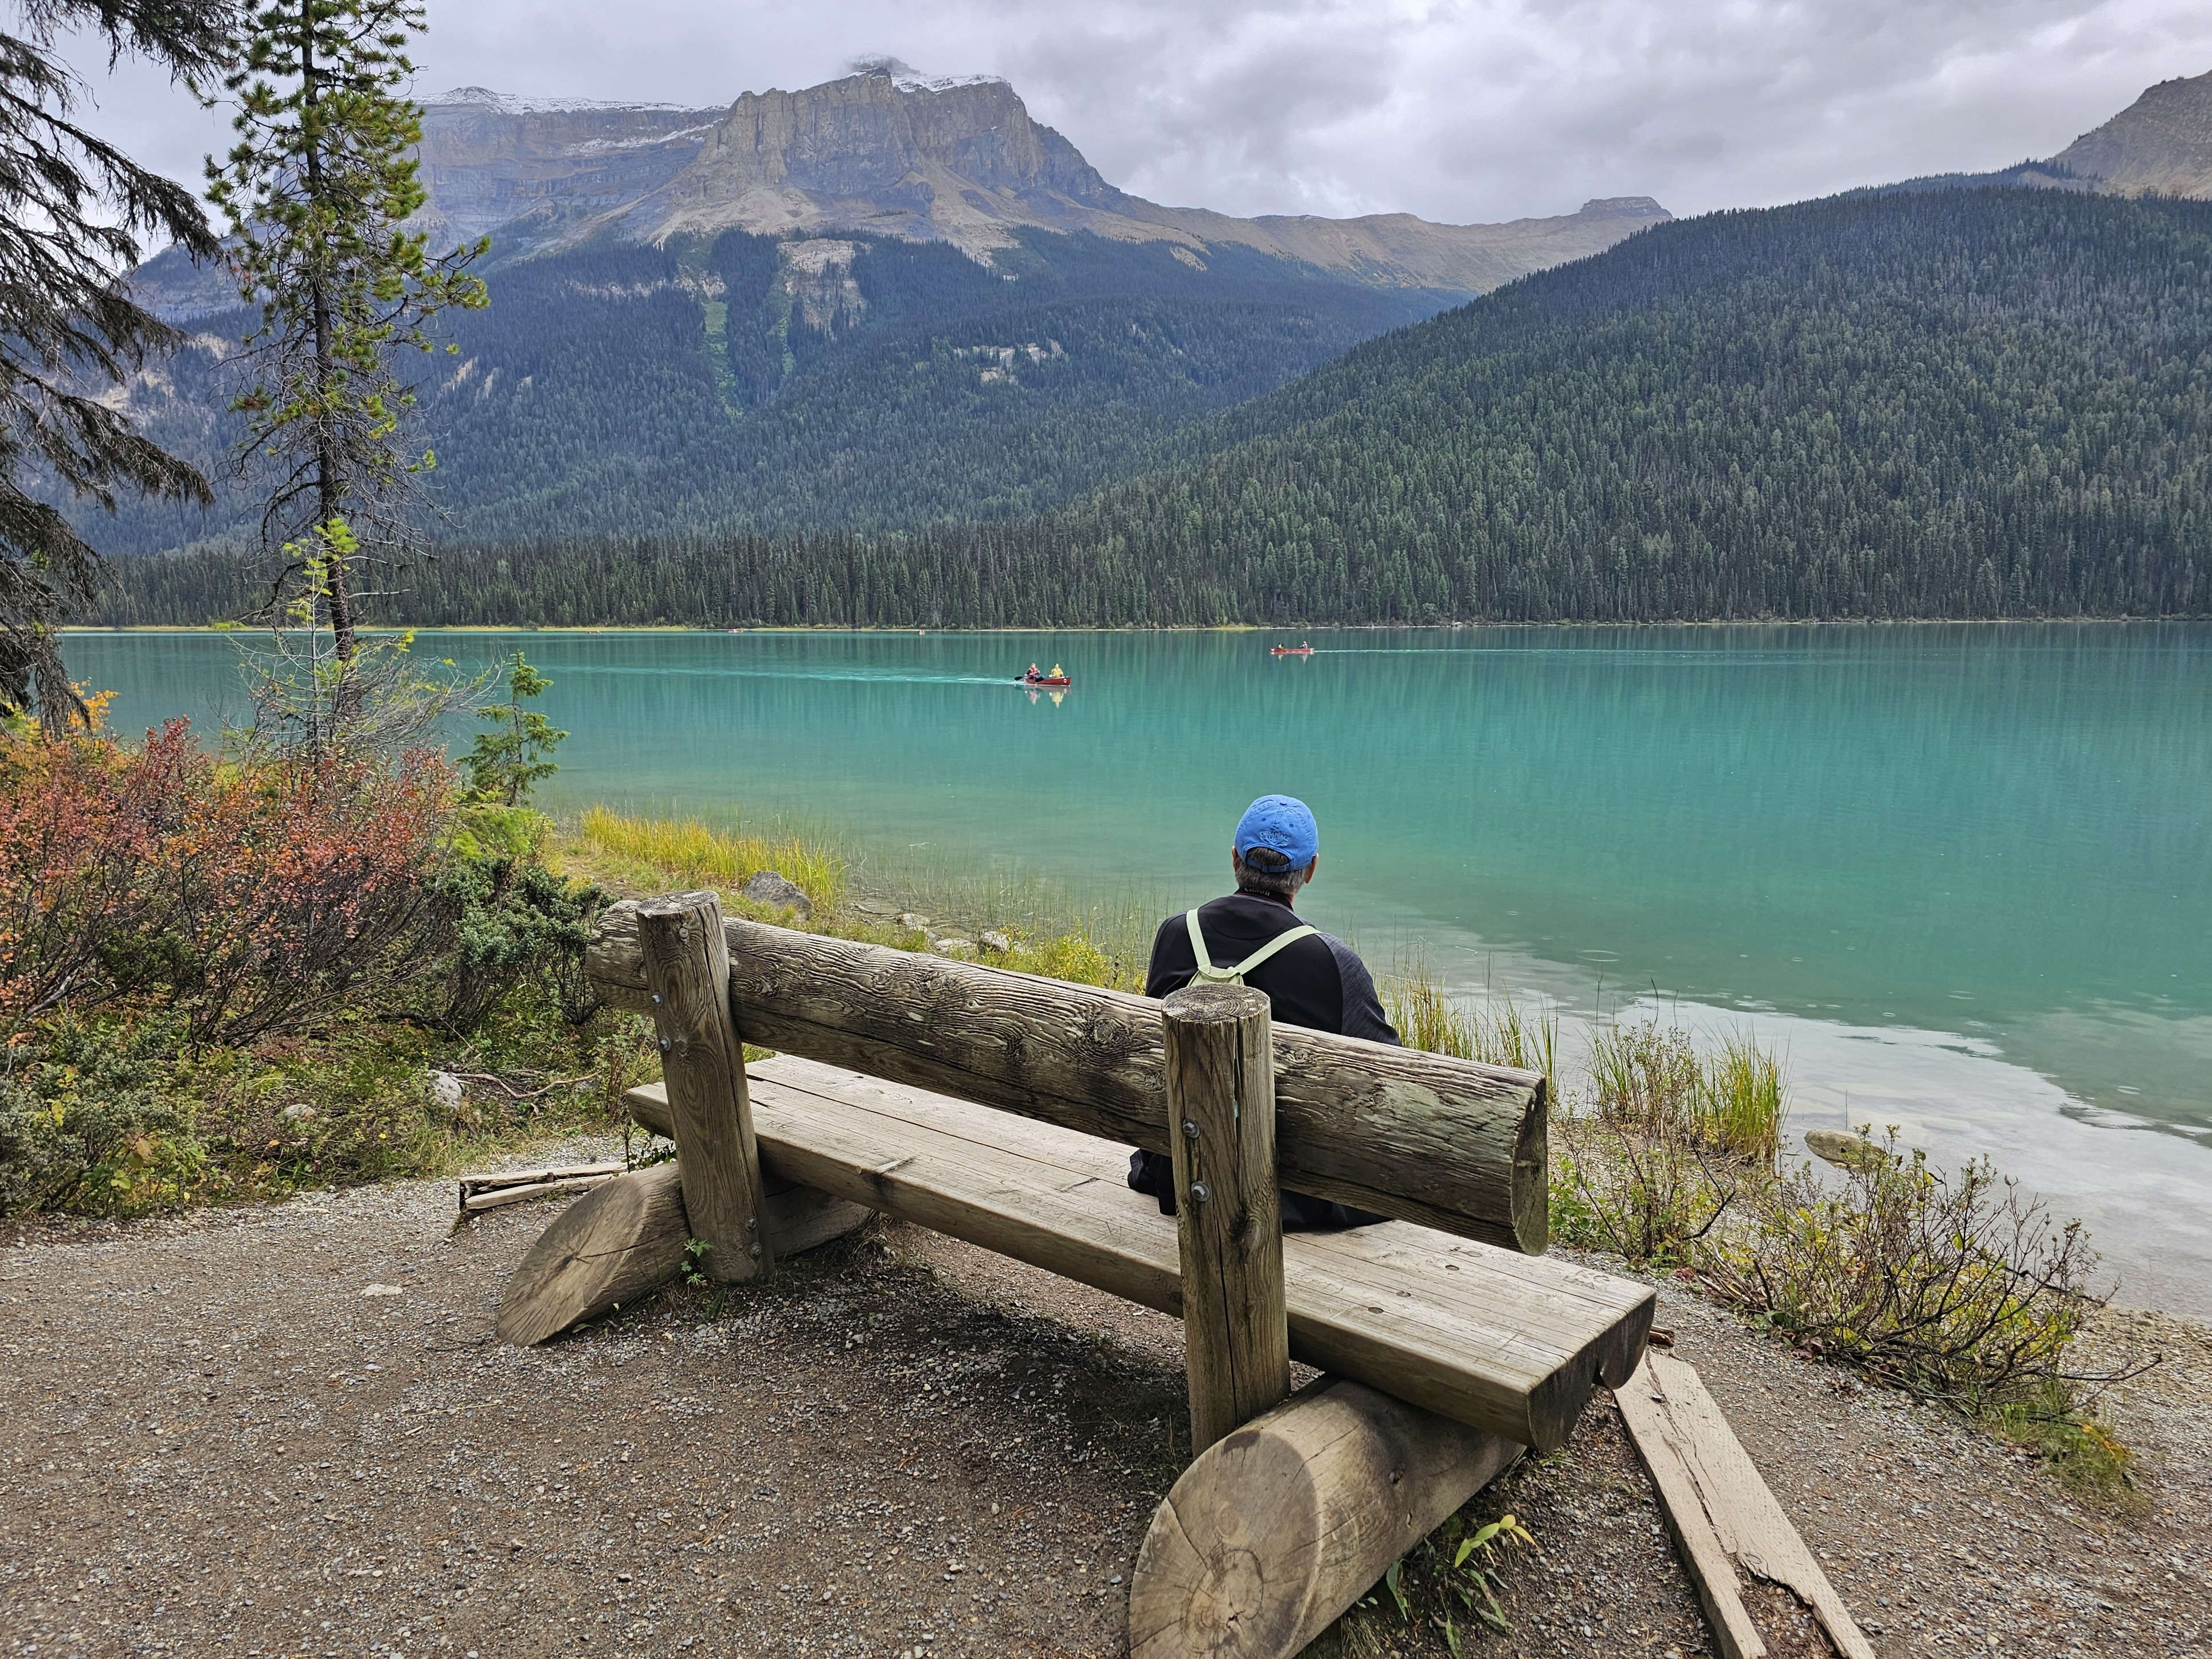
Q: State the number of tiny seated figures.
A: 4